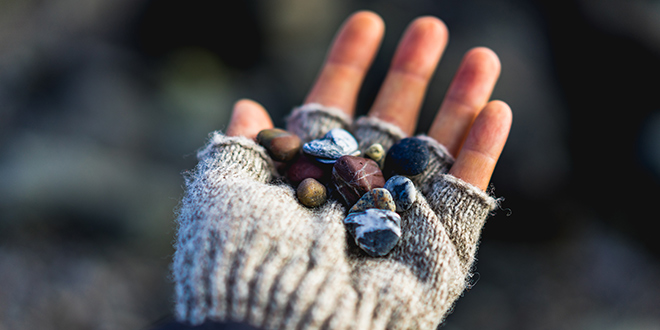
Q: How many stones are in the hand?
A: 10